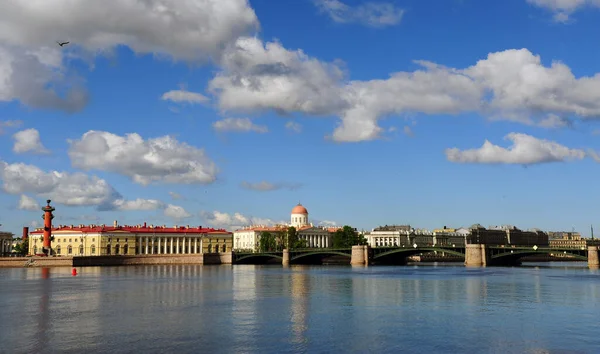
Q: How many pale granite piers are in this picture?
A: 4